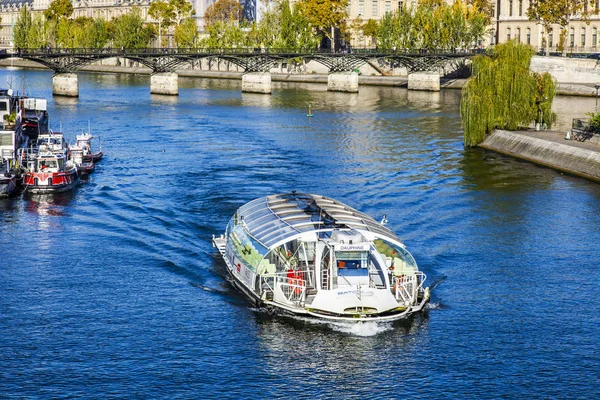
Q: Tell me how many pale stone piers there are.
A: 5